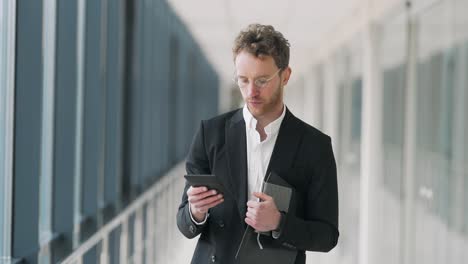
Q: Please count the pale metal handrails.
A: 1